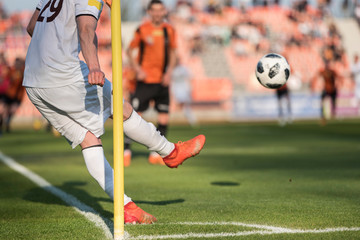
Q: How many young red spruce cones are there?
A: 0